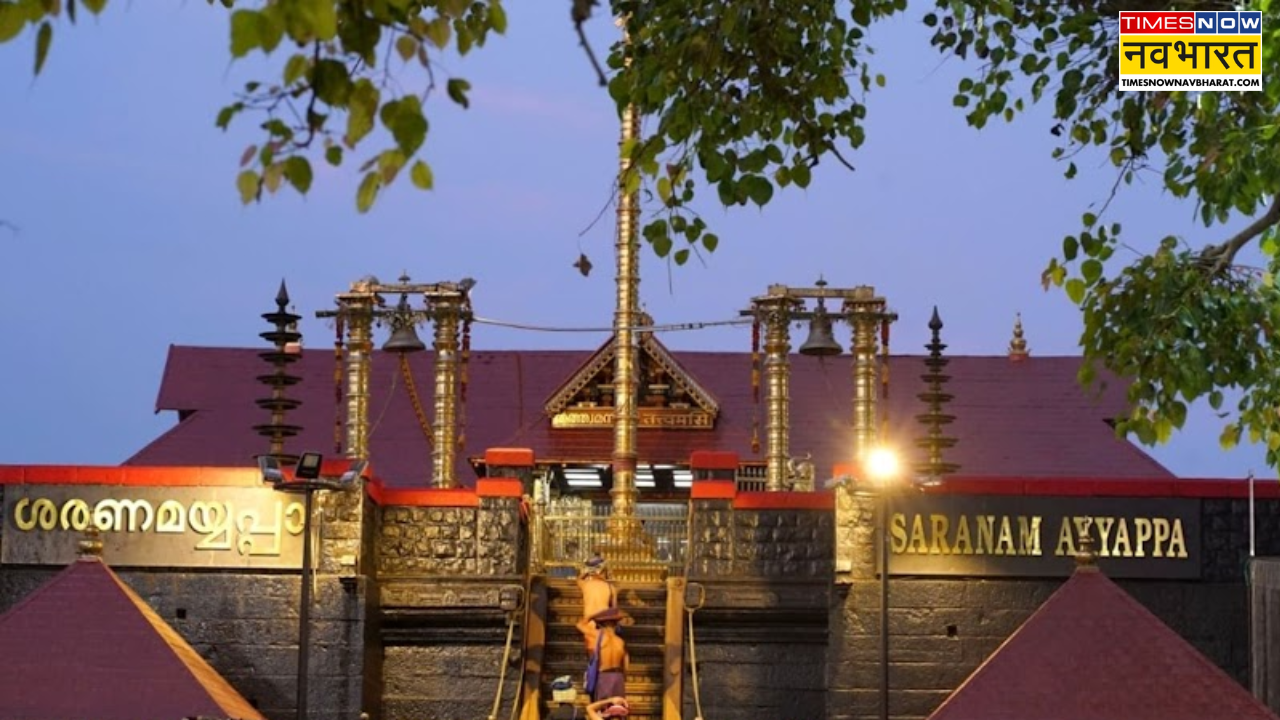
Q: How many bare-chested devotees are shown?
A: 2